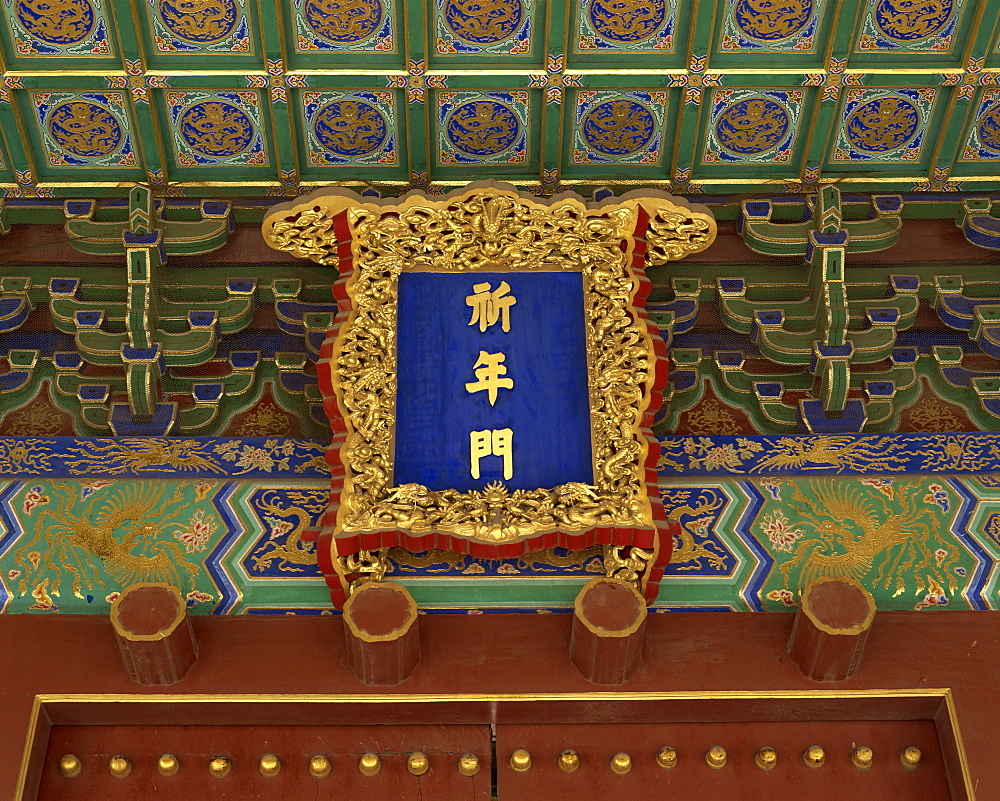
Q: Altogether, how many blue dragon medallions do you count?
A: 15